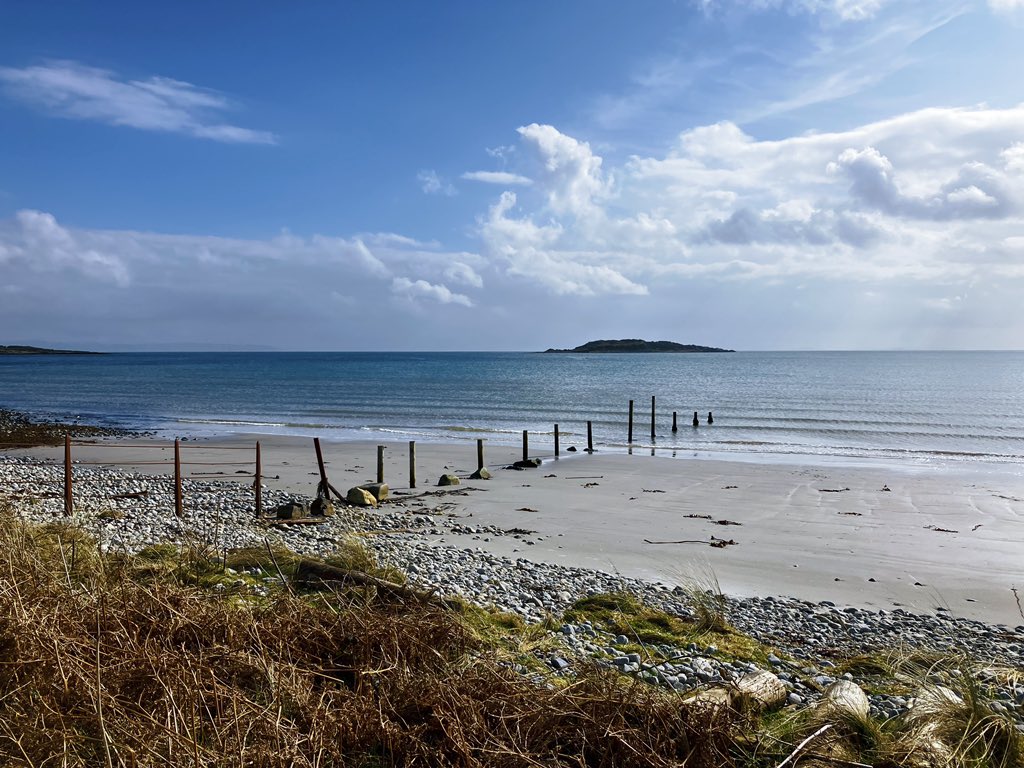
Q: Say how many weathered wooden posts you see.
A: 15